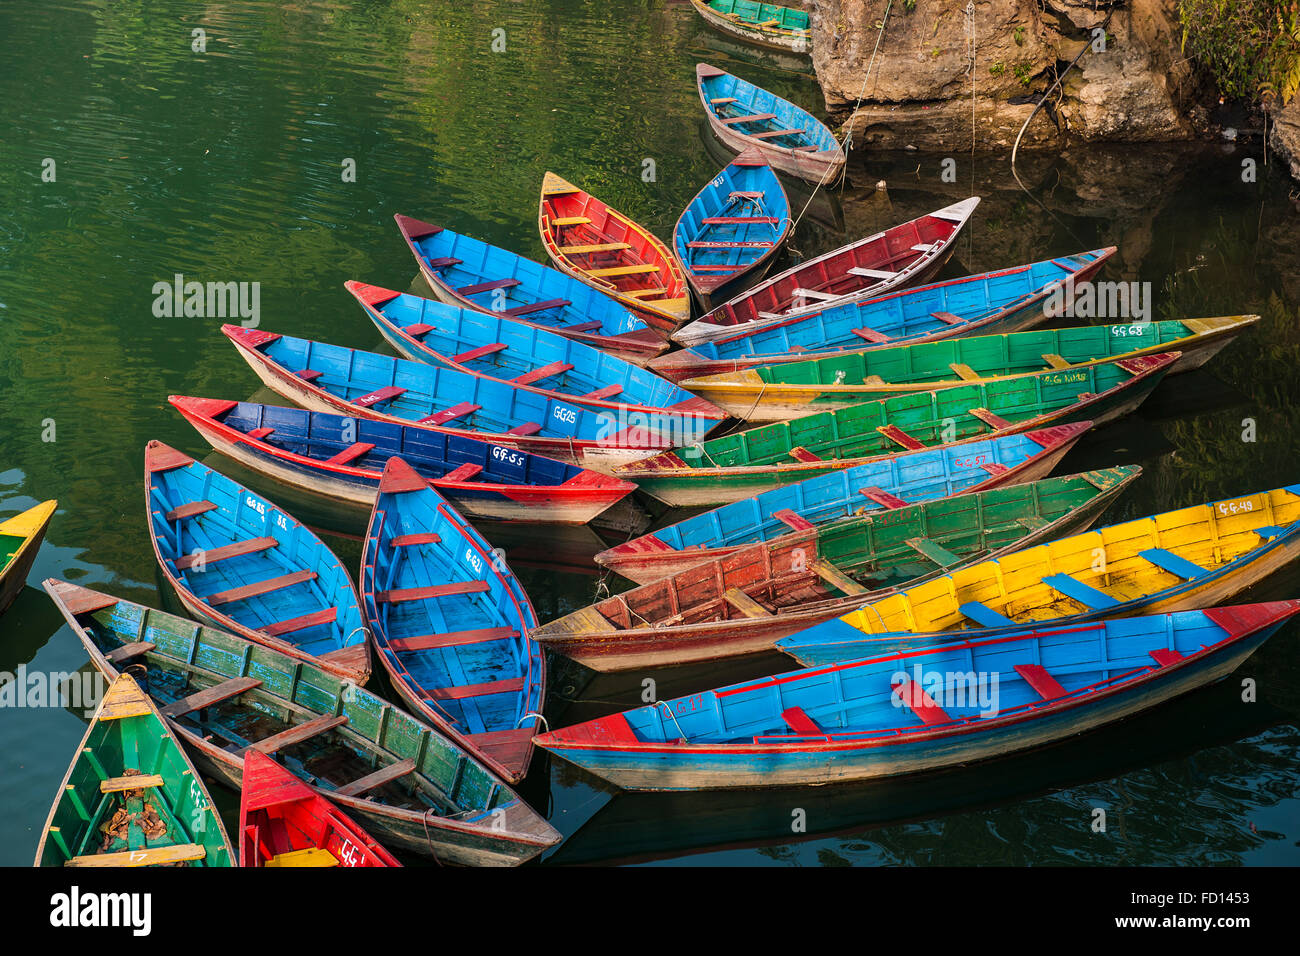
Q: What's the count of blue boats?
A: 11